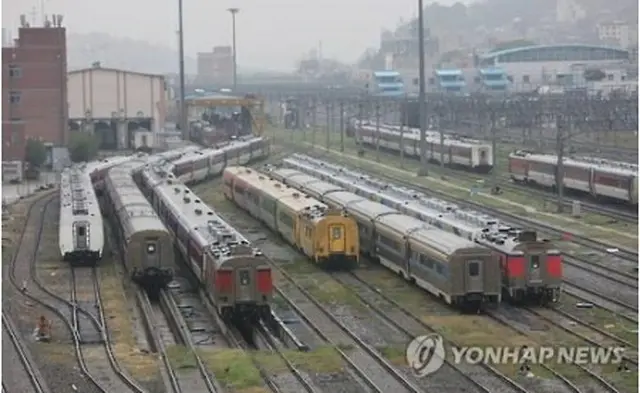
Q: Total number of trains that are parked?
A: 8